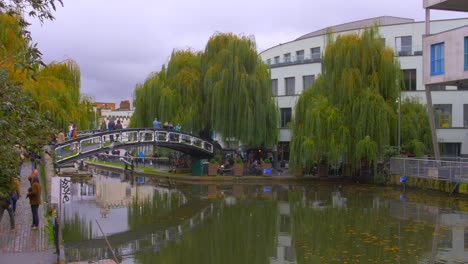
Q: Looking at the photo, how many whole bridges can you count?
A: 1